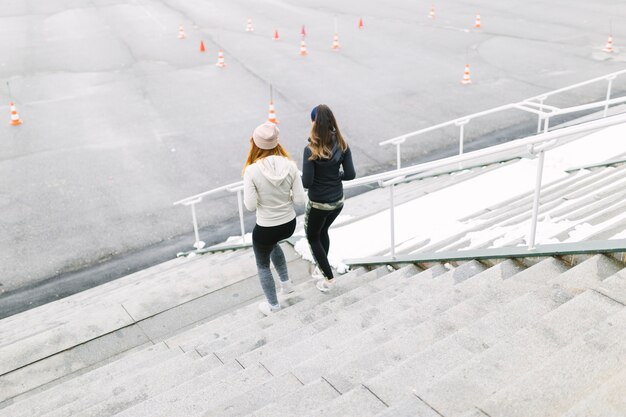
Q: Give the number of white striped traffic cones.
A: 11